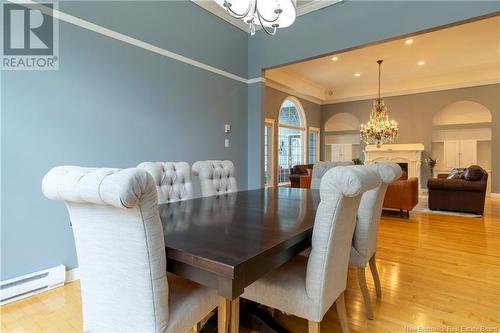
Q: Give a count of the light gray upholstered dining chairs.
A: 6